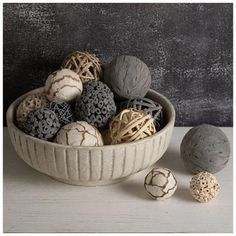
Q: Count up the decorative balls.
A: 13